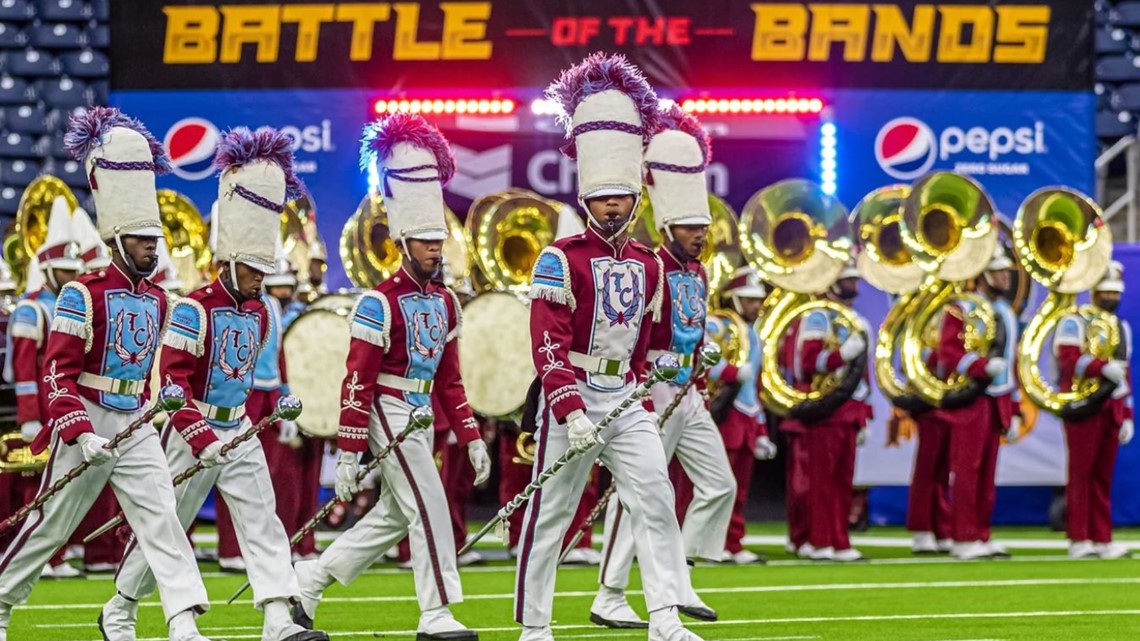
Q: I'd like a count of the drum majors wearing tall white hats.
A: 5